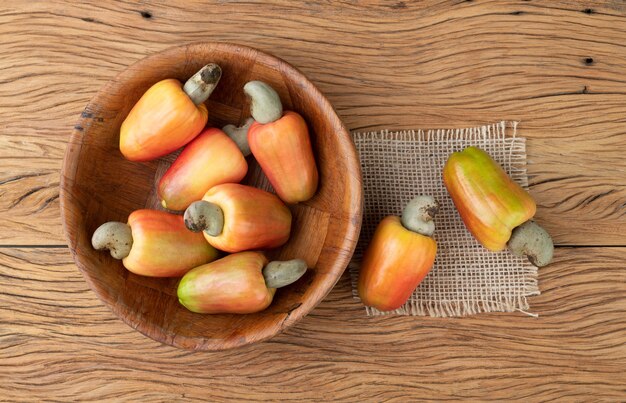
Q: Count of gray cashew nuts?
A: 8